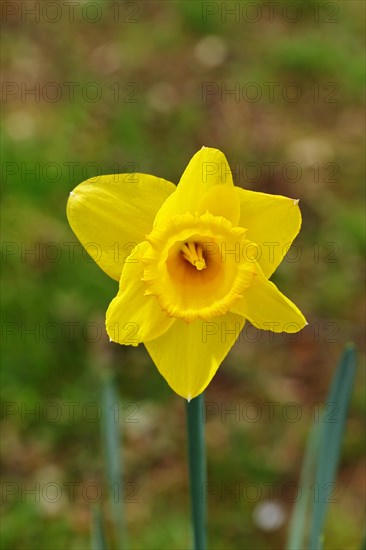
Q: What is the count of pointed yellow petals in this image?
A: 6